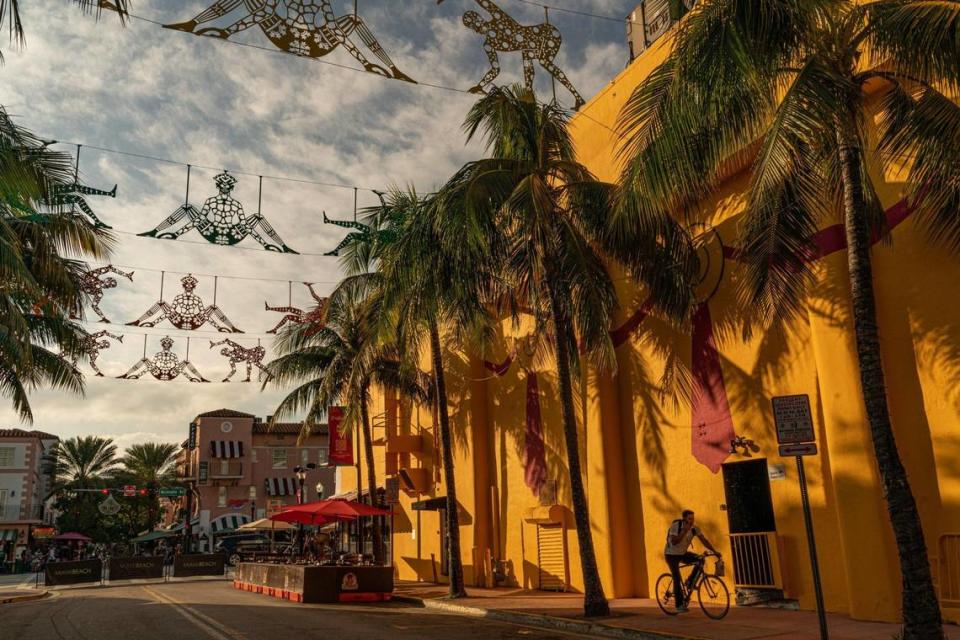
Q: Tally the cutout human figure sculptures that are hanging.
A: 11